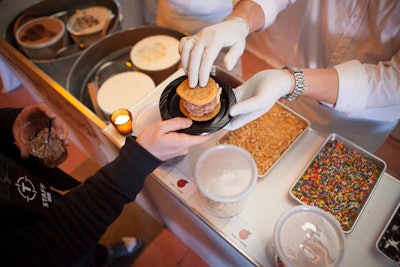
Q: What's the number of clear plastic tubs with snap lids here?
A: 2